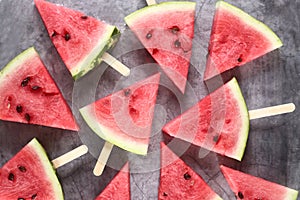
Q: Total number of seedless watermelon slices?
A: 1